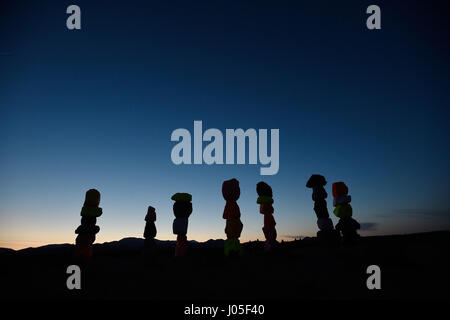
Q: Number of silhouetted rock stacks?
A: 7